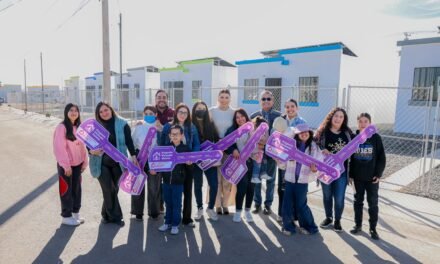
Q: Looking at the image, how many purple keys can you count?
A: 7